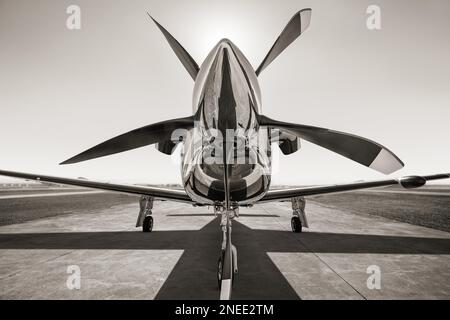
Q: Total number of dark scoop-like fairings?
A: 2